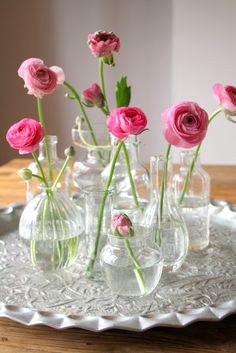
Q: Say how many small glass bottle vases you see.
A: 8